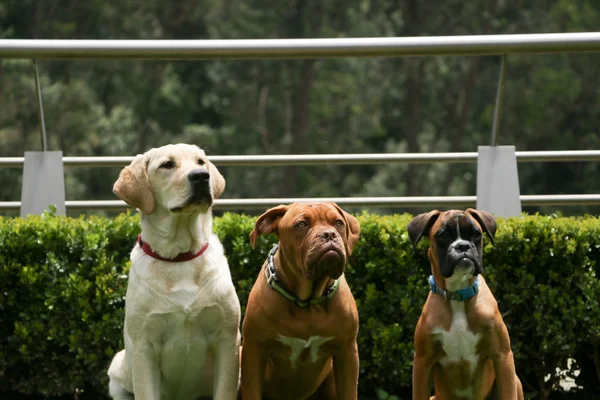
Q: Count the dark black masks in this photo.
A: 1